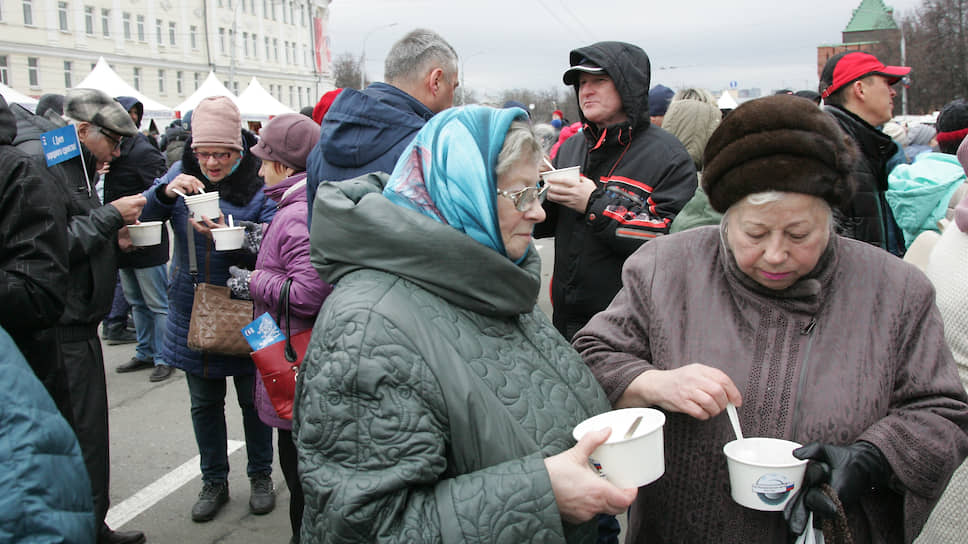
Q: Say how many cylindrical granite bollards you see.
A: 0